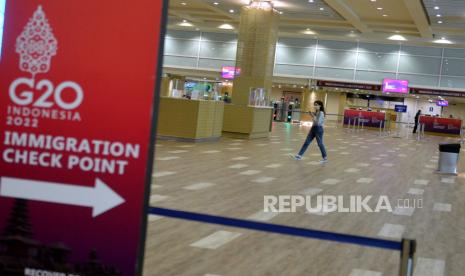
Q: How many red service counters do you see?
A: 2